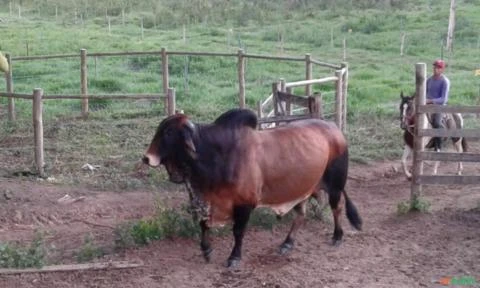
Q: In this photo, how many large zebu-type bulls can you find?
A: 1